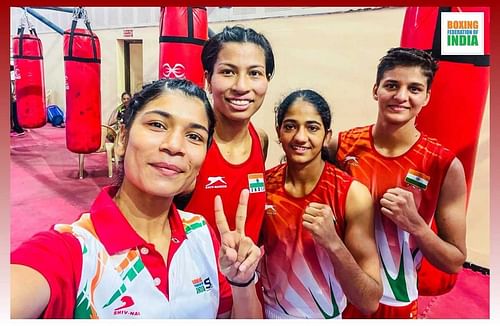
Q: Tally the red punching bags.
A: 4